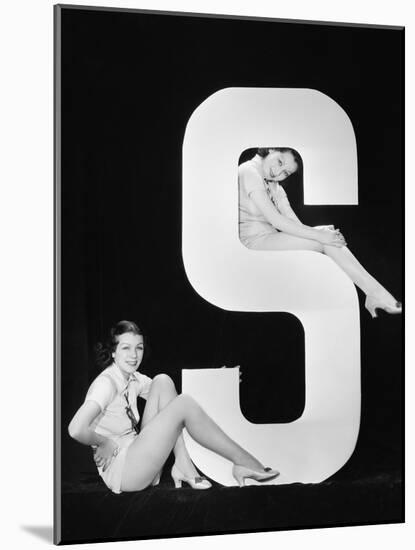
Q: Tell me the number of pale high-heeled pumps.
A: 3